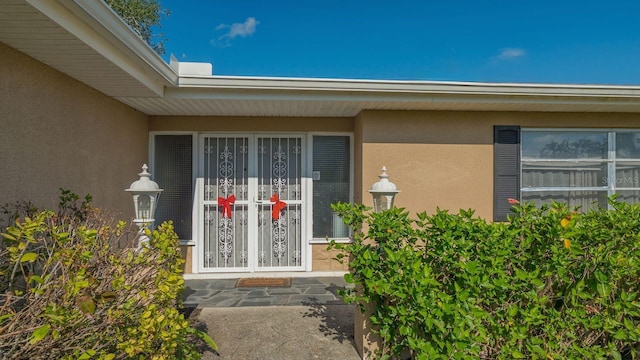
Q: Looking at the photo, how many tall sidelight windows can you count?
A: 2